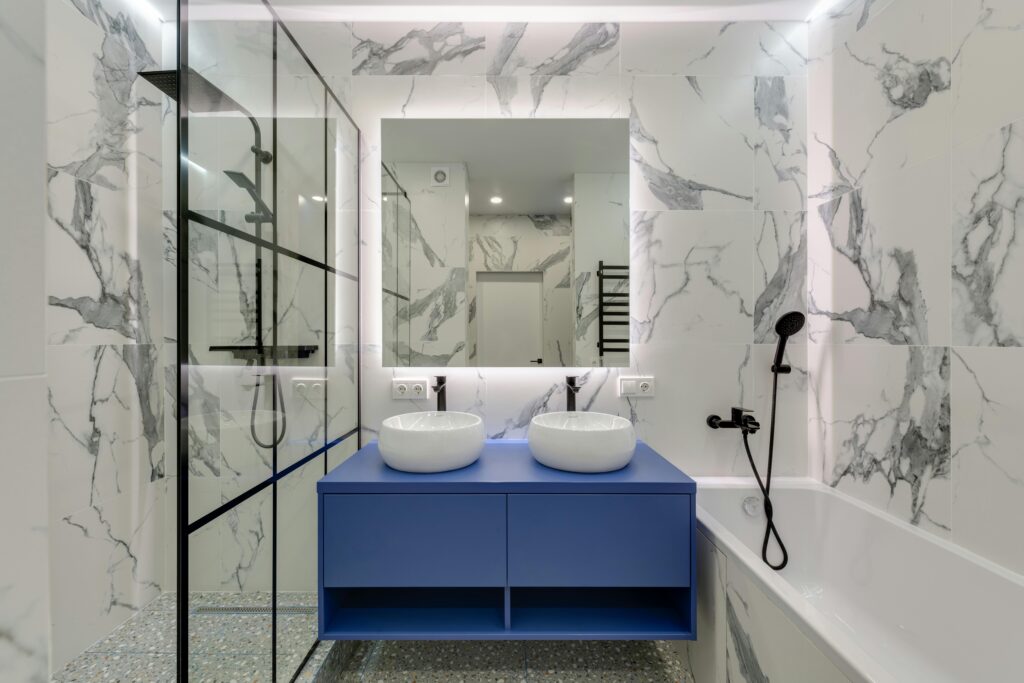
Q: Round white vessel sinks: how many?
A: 2